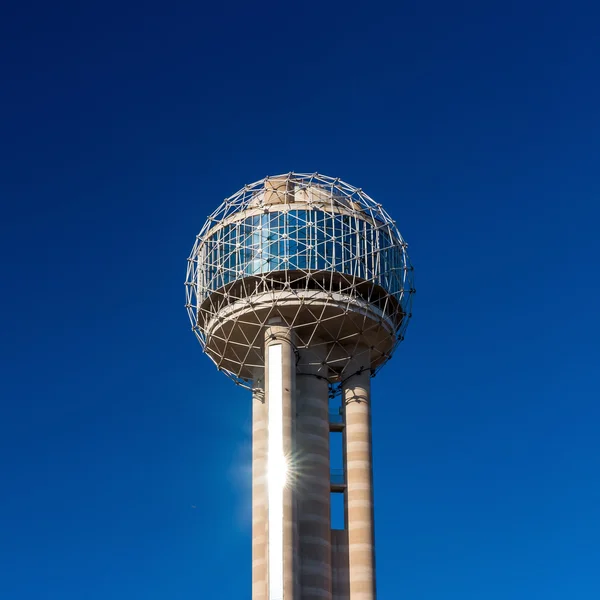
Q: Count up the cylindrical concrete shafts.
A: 4